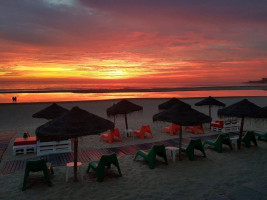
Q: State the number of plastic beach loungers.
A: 11